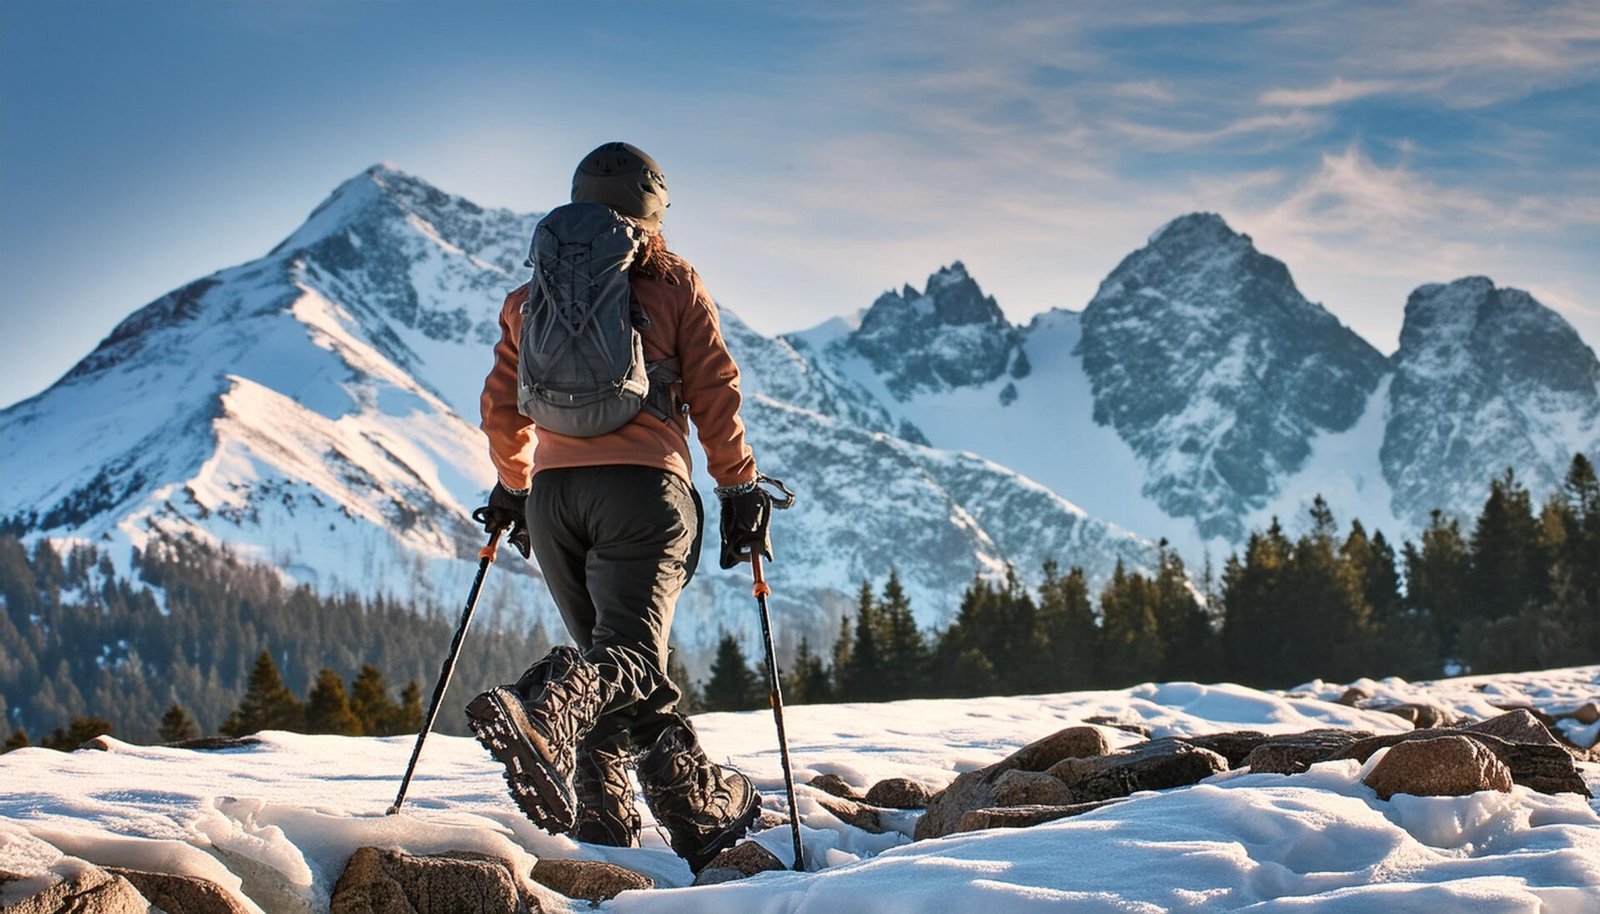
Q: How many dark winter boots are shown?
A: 3